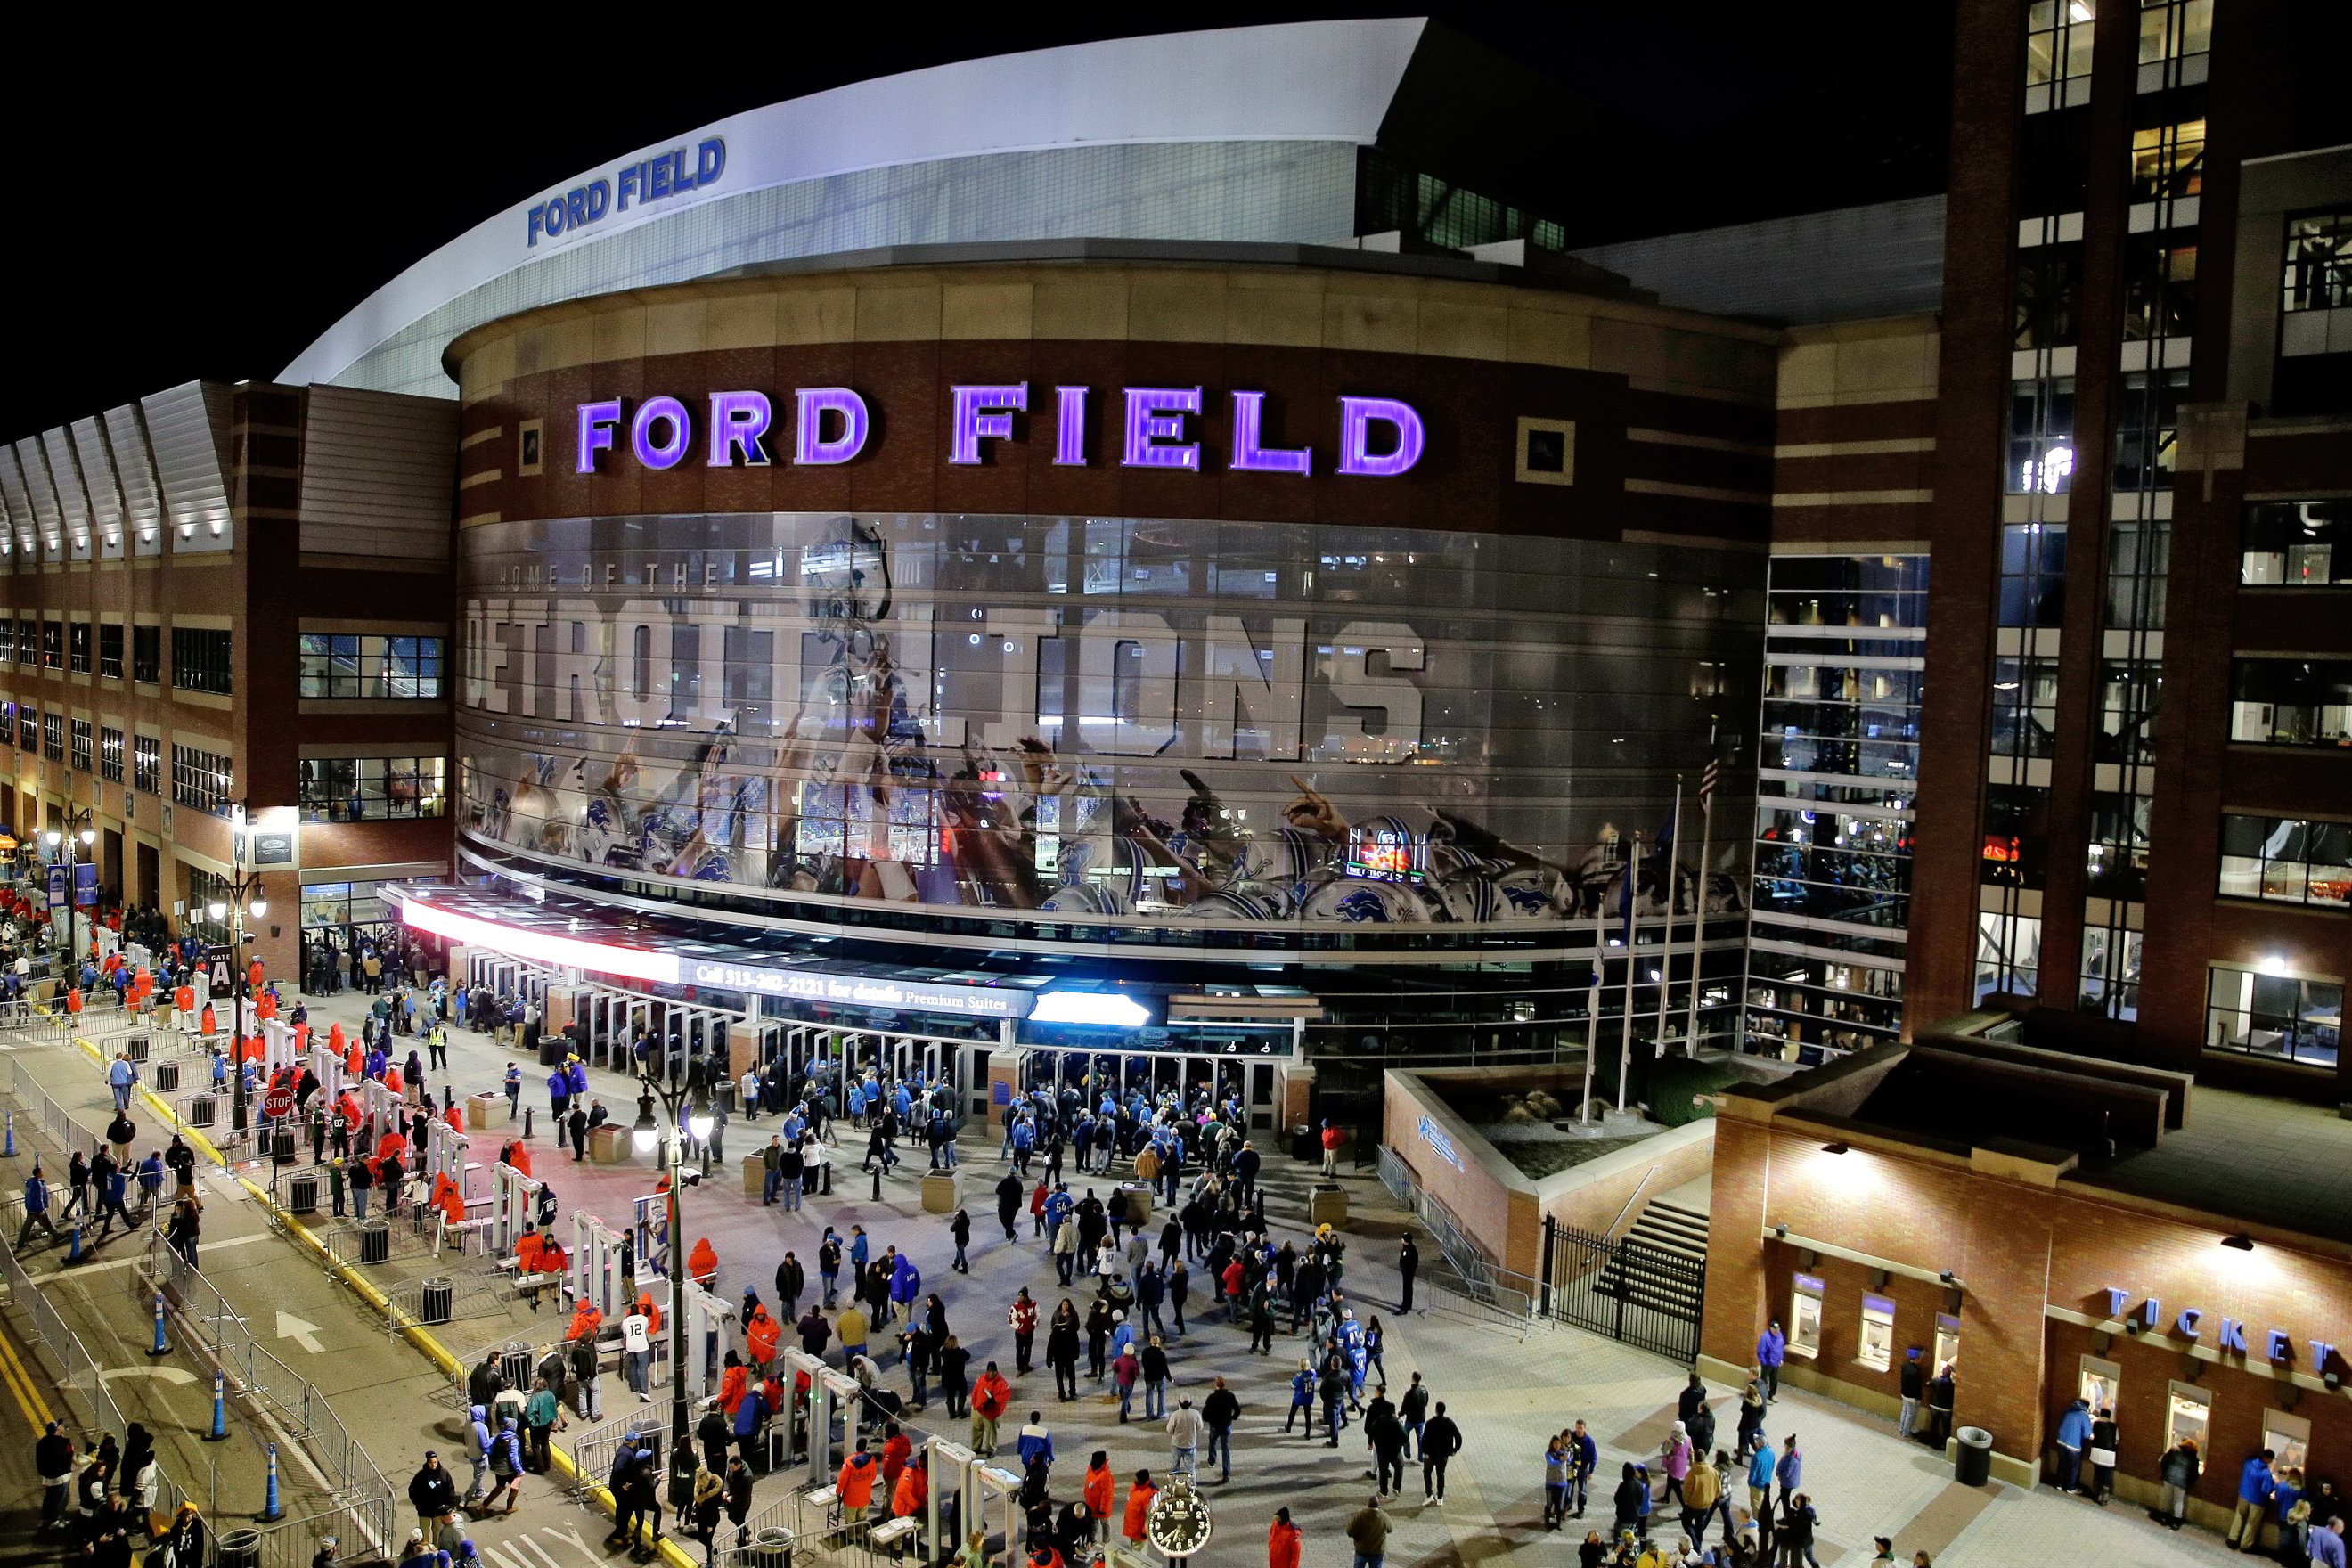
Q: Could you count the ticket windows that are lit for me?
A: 6